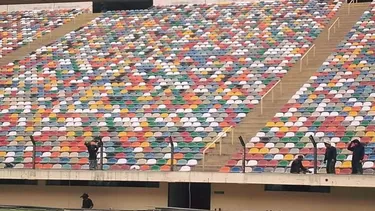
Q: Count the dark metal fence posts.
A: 5